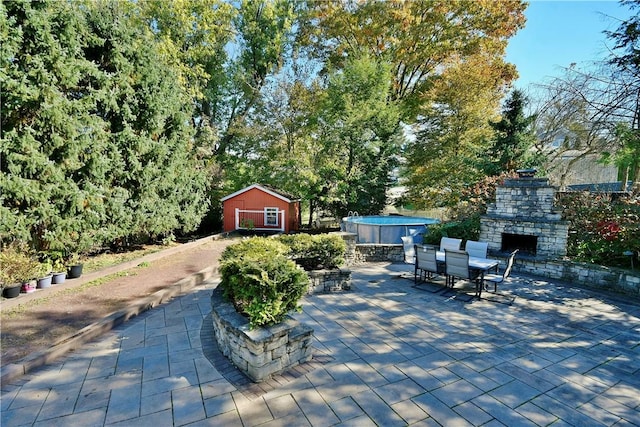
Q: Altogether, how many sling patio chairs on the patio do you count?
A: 6